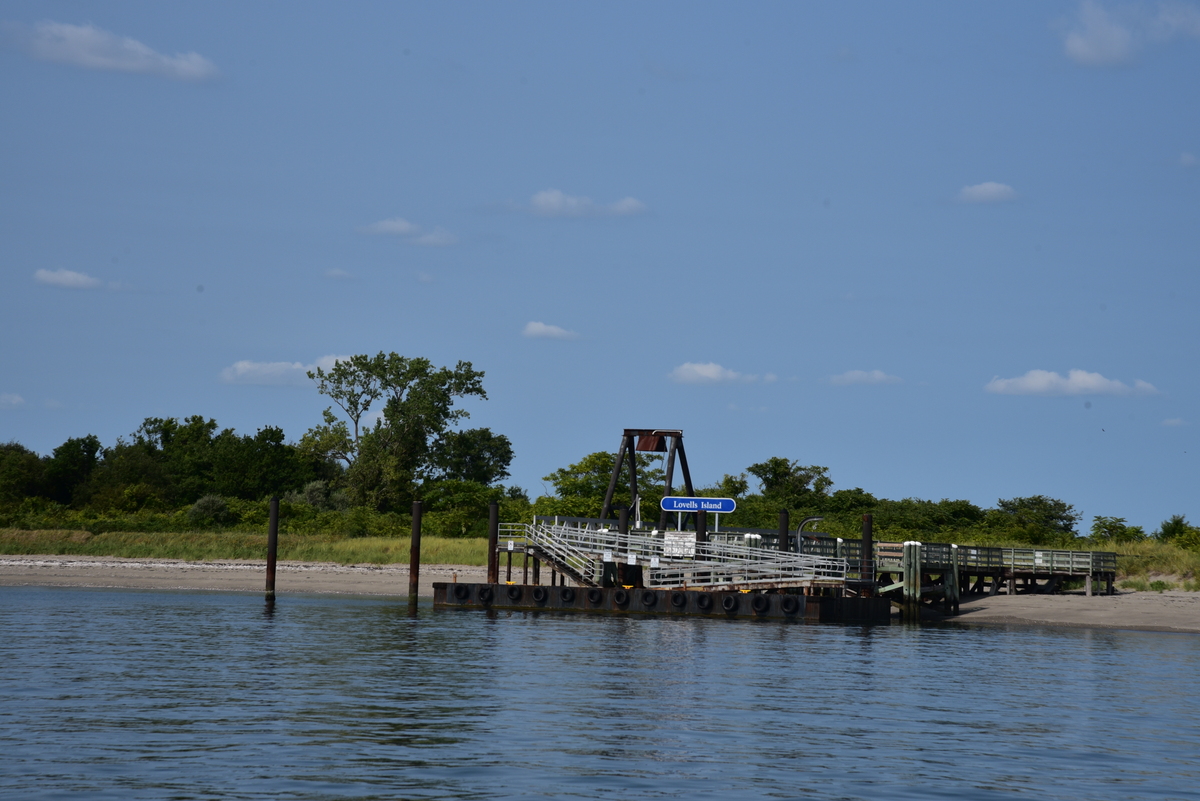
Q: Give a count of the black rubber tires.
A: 13